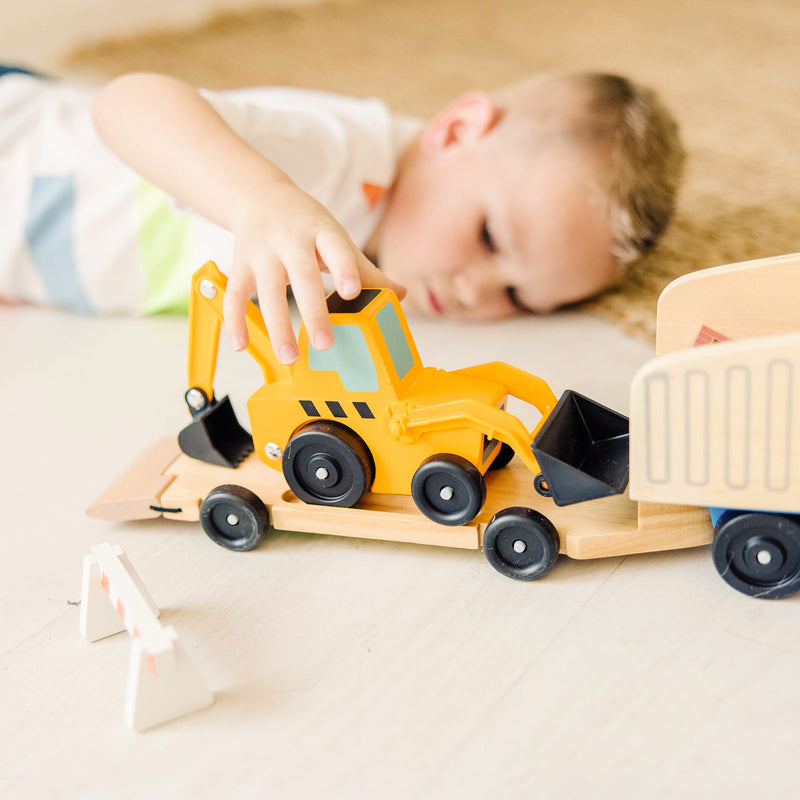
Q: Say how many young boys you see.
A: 1